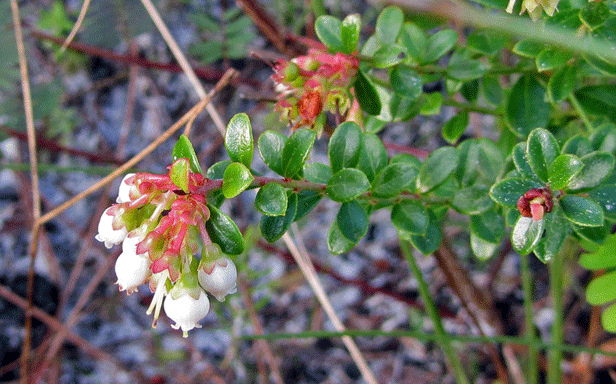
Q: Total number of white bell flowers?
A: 6